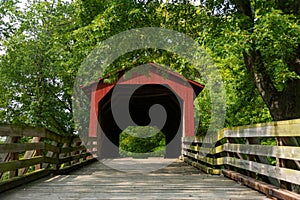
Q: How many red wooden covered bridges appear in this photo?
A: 1